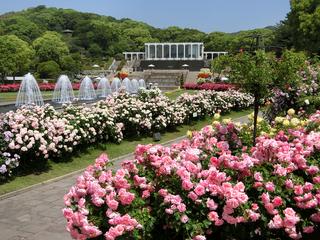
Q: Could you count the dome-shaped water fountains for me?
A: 8